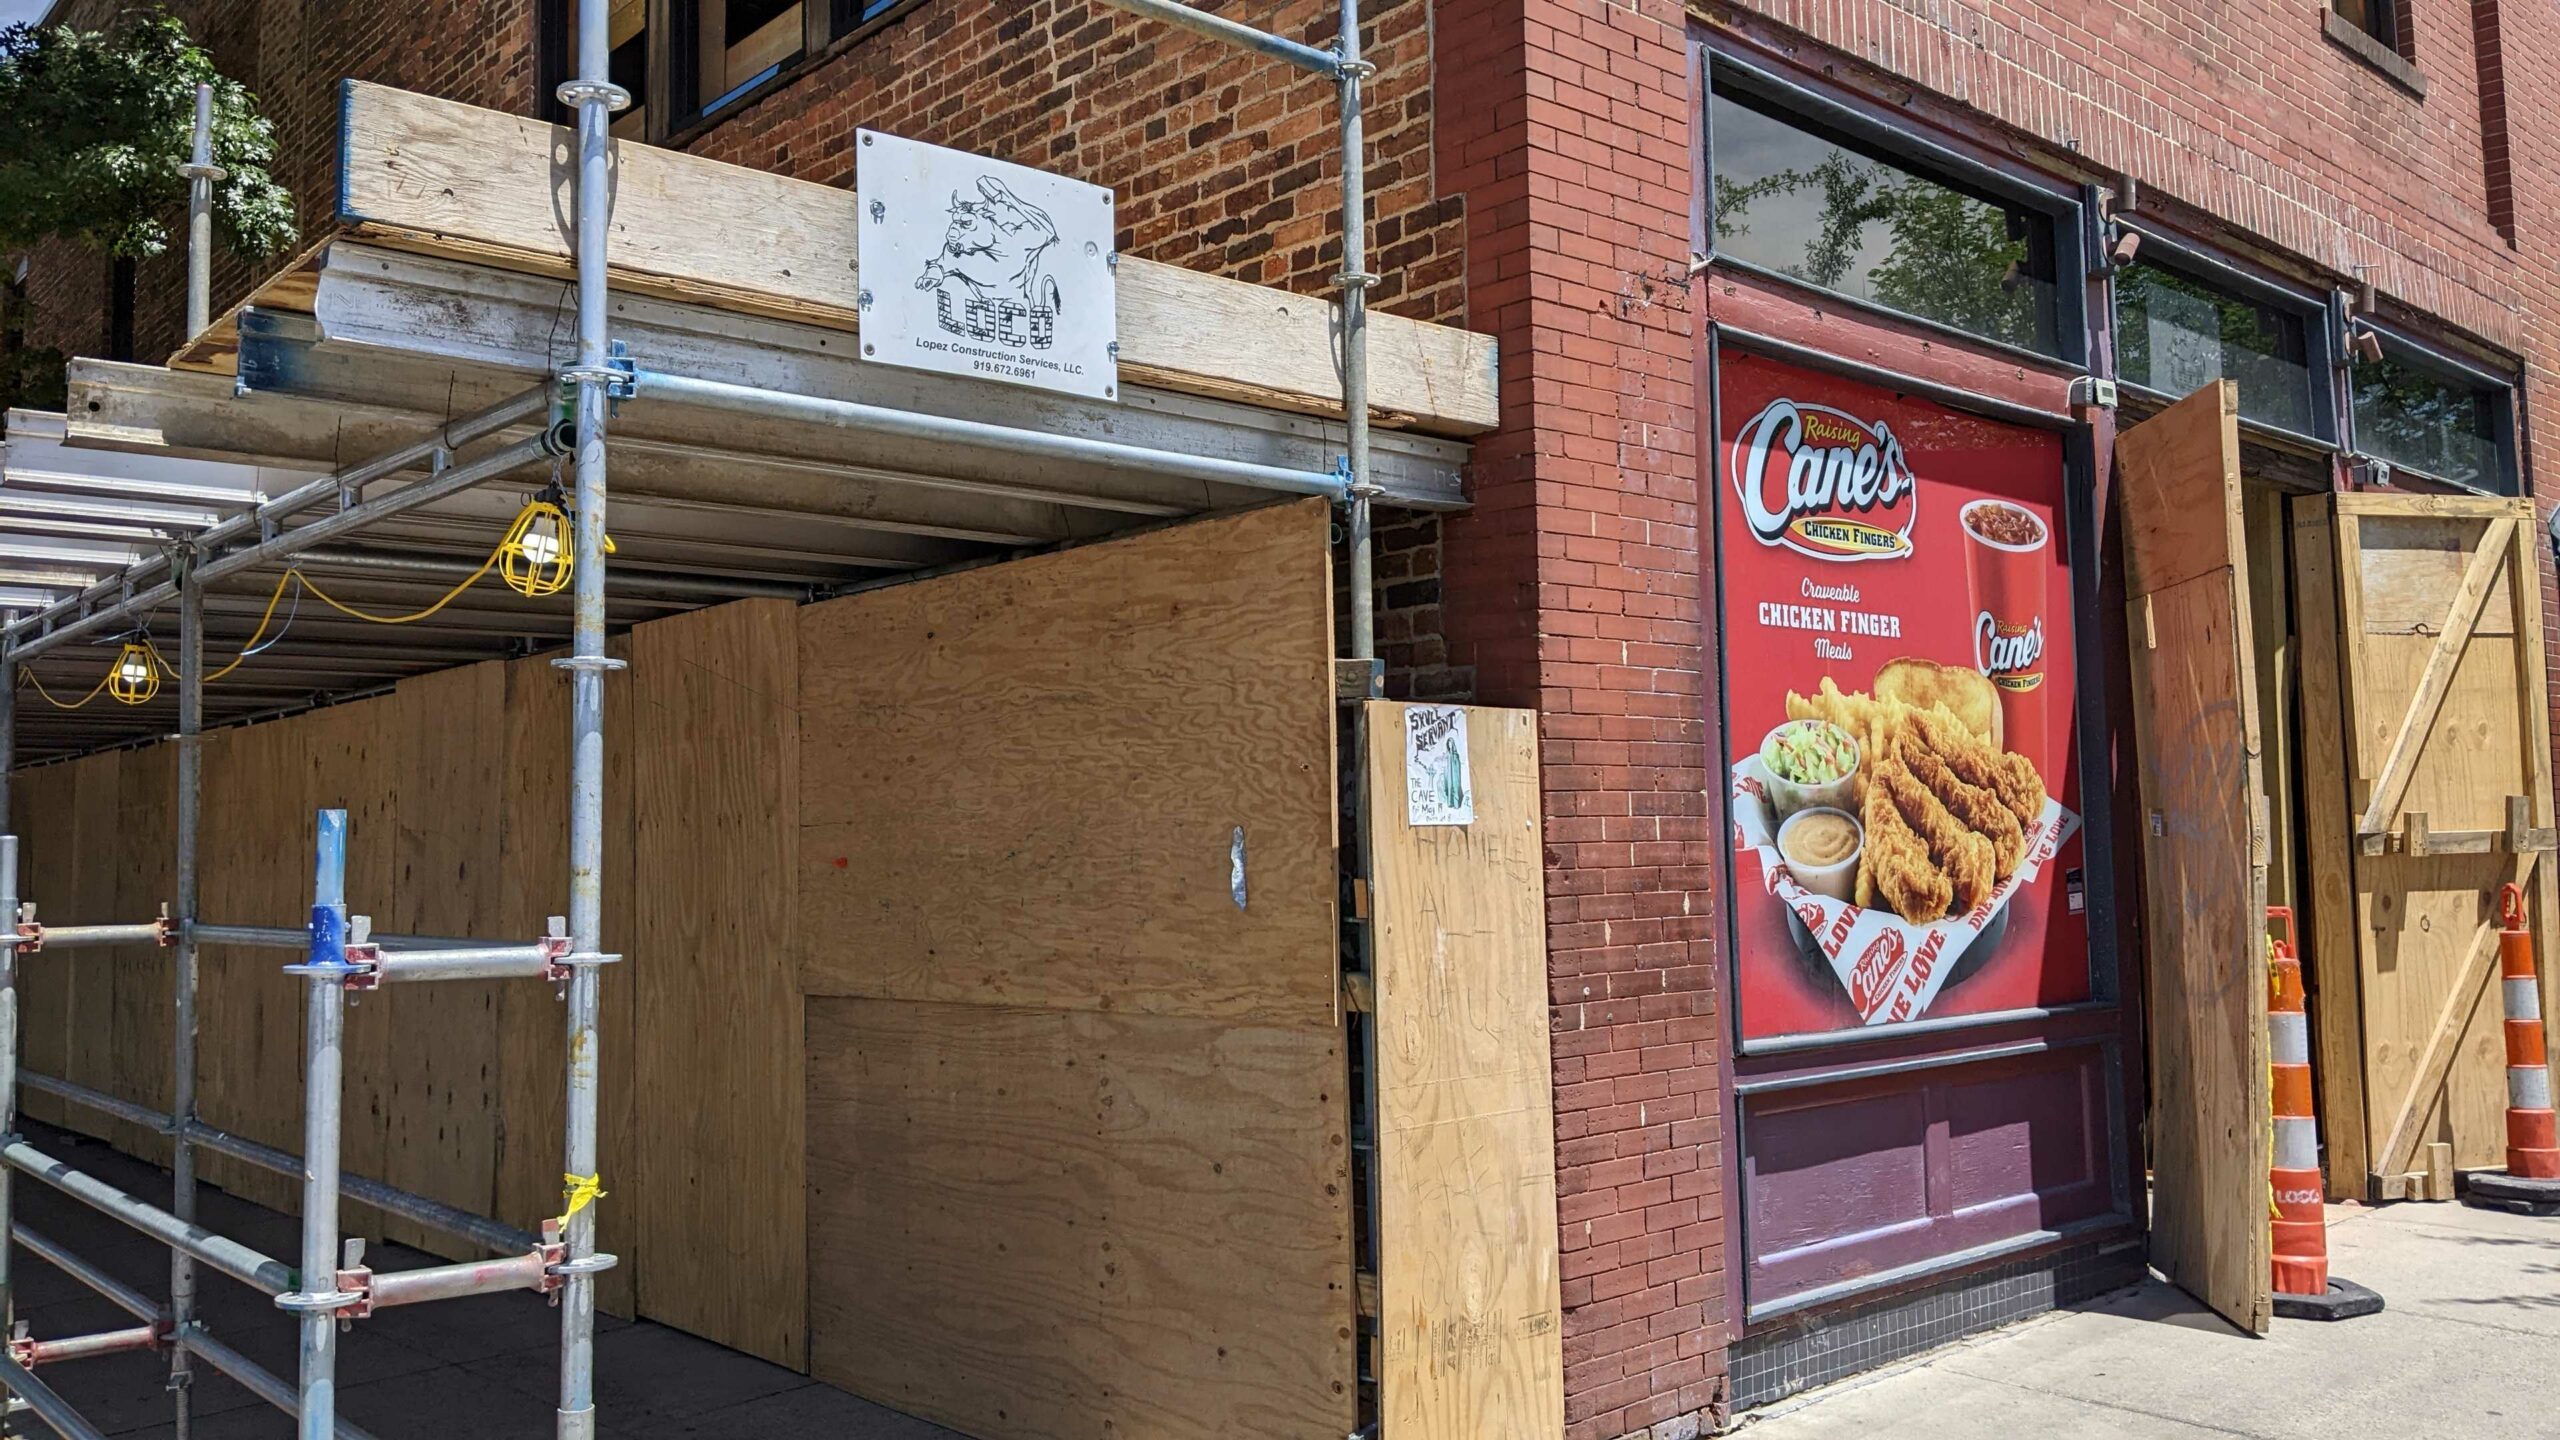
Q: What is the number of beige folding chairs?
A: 0